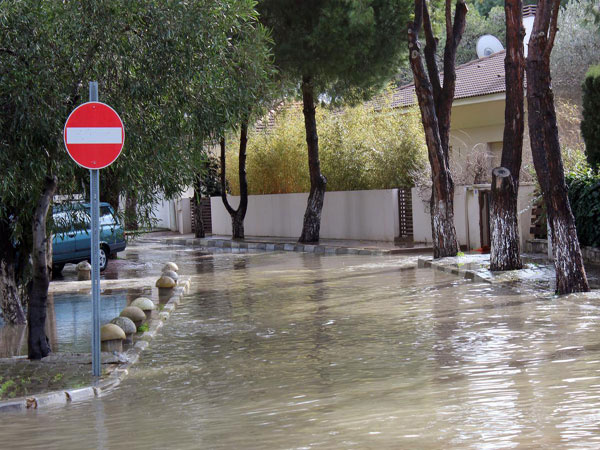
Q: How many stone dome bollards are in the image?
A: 8